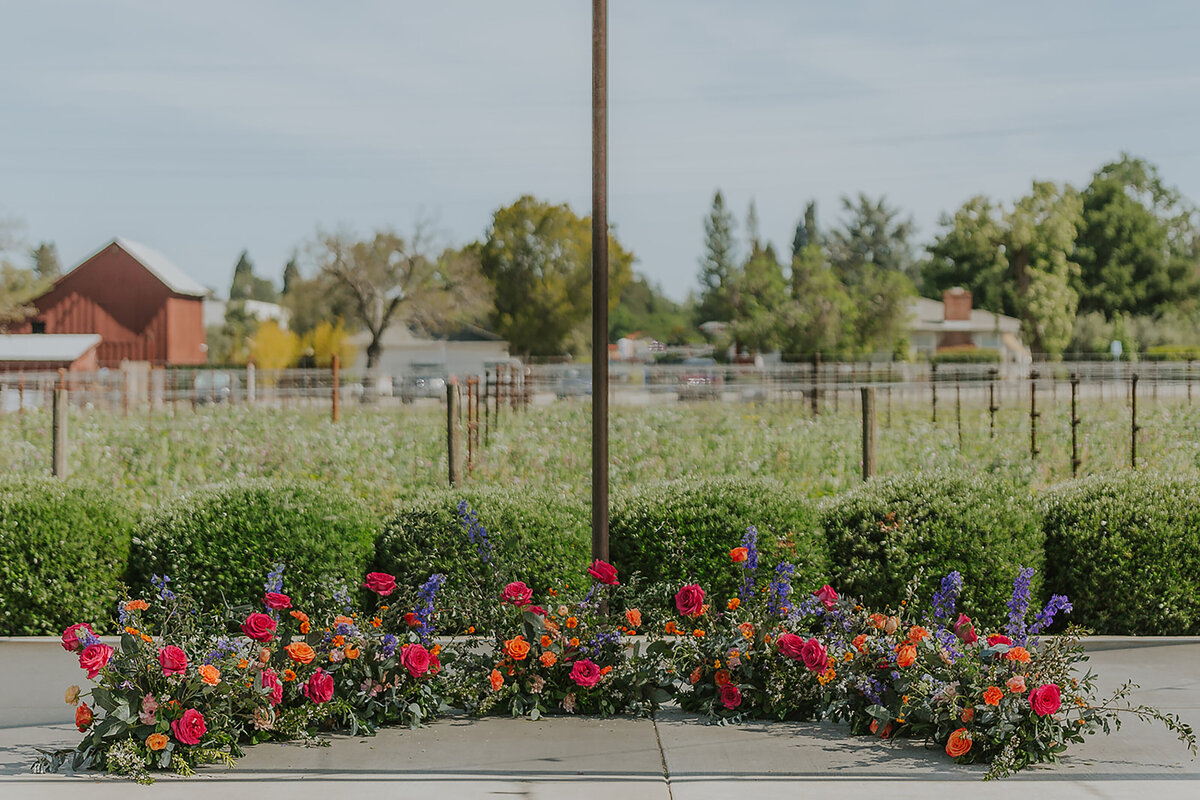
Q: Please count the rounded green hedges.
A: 6